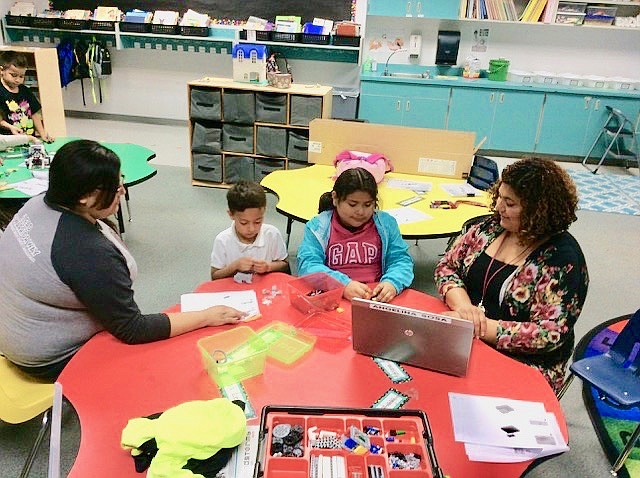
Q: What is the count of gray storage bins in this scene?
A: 12